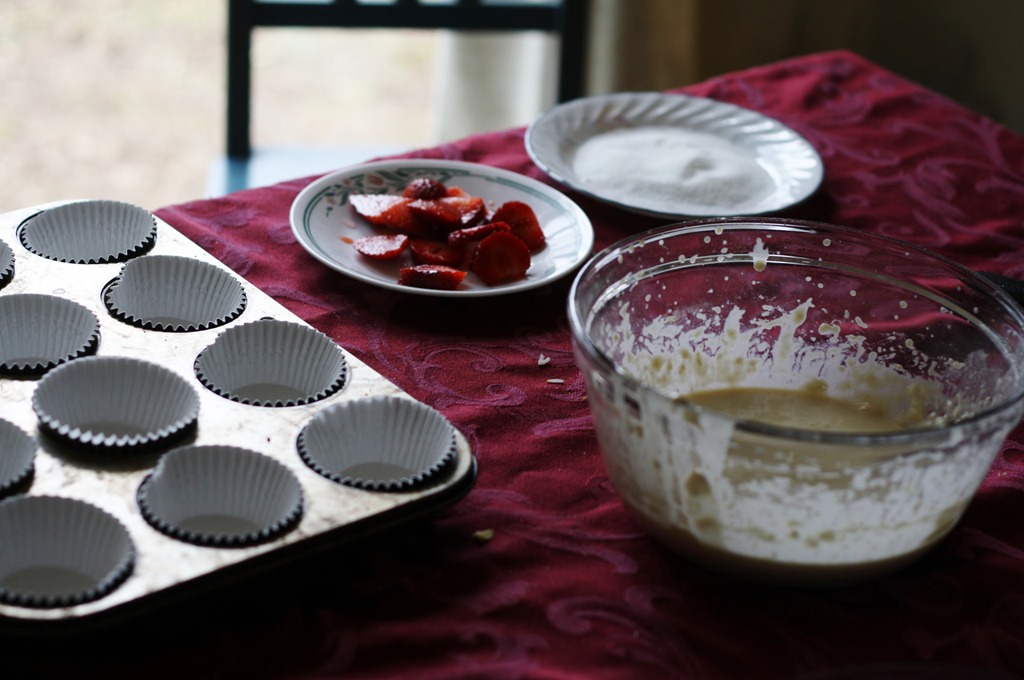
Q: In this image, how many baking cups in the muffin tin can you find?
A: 10